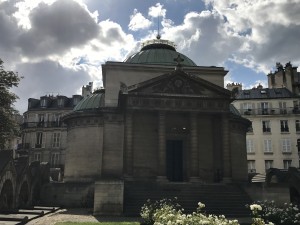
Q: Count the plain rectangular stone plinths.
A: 1